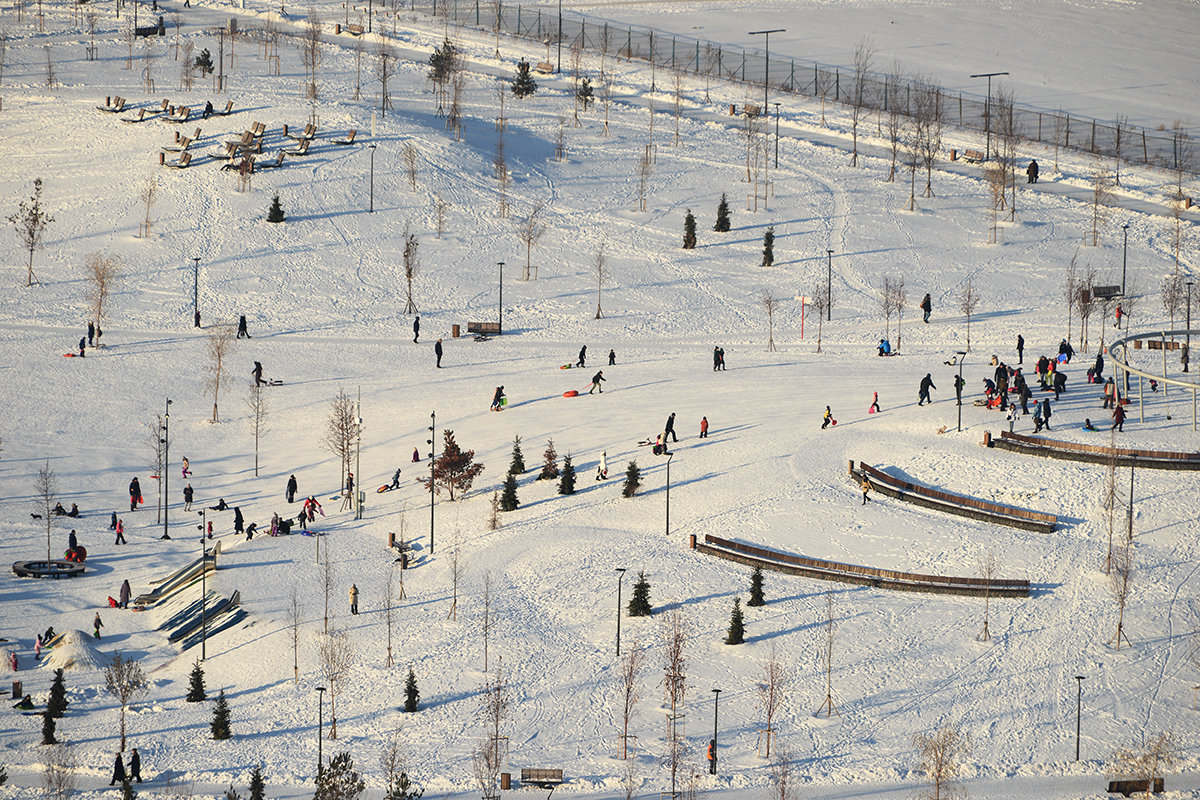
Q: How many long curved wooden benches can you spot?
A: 3